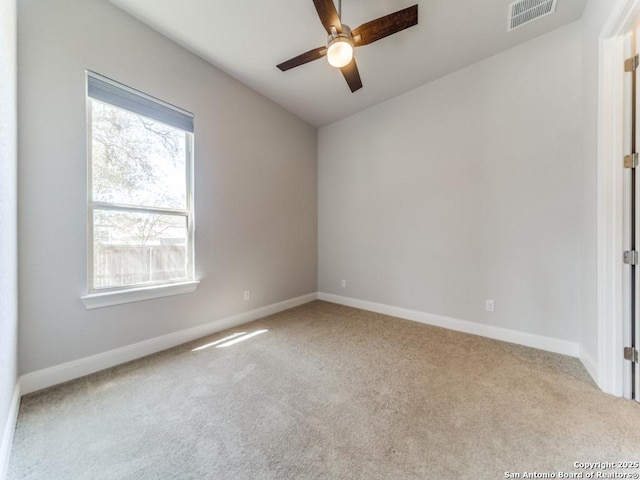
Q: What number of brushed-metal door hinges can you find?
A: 4